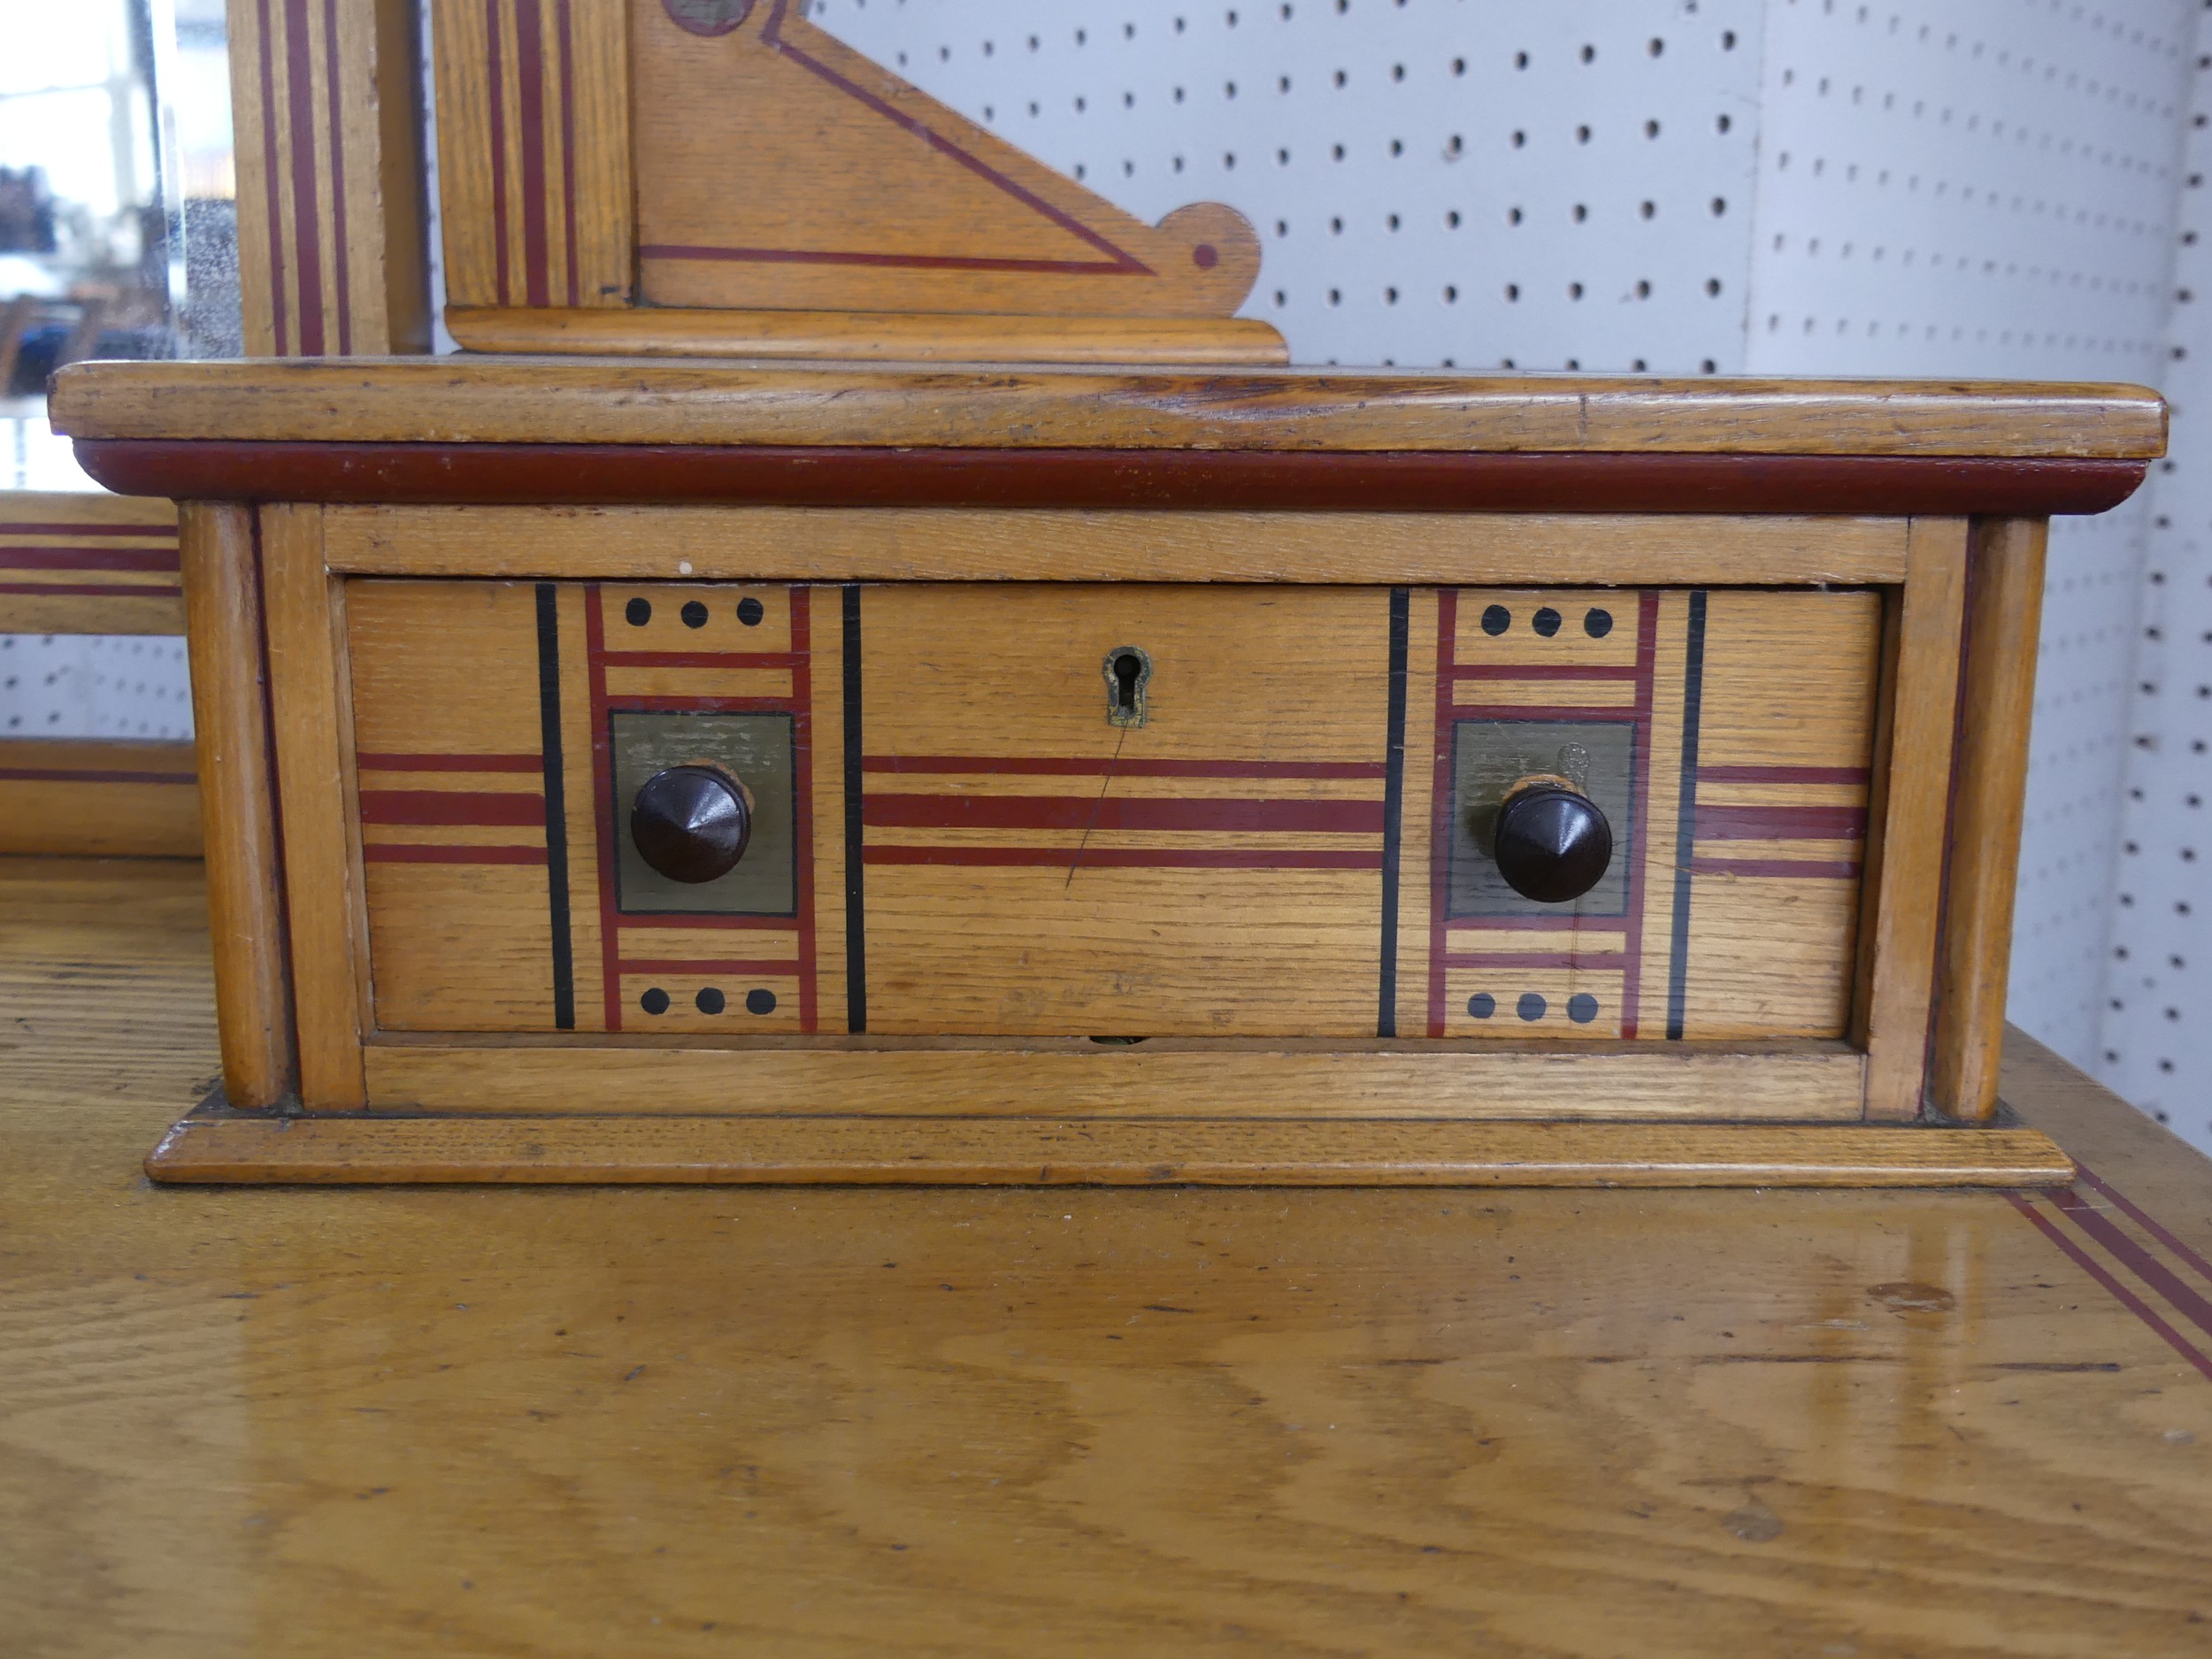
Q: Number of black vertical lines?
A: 4